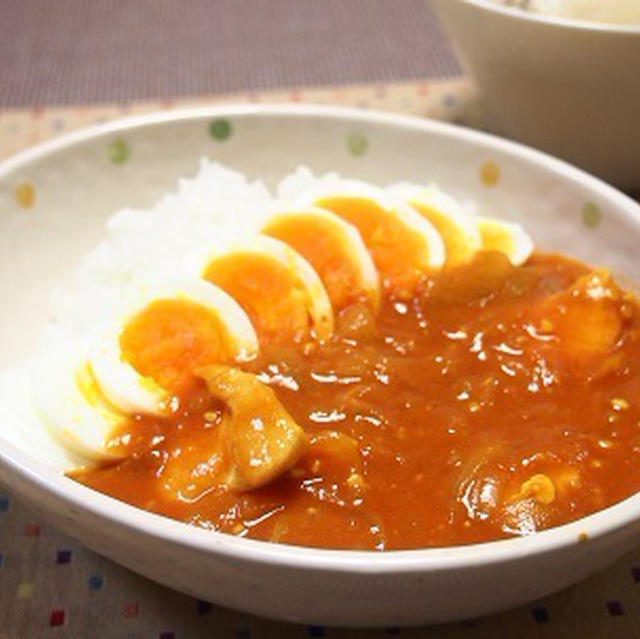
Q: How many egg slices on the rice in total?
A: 7